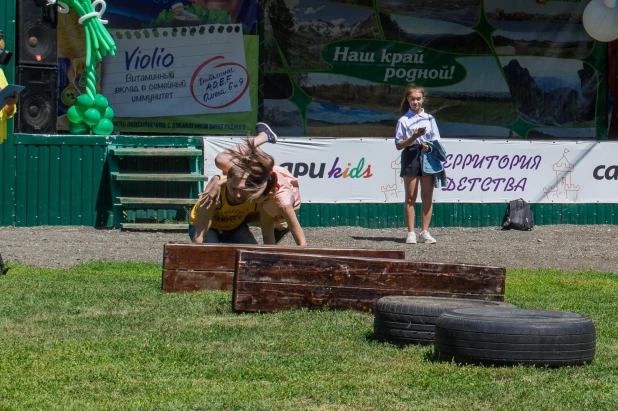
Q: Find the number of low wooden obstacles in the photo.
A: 2